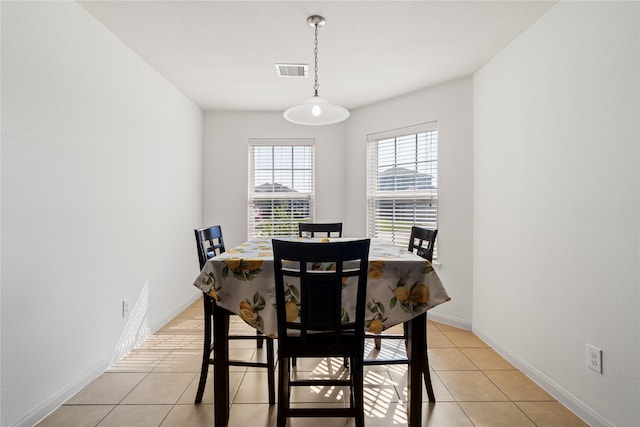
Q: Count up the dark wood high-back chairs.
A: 4